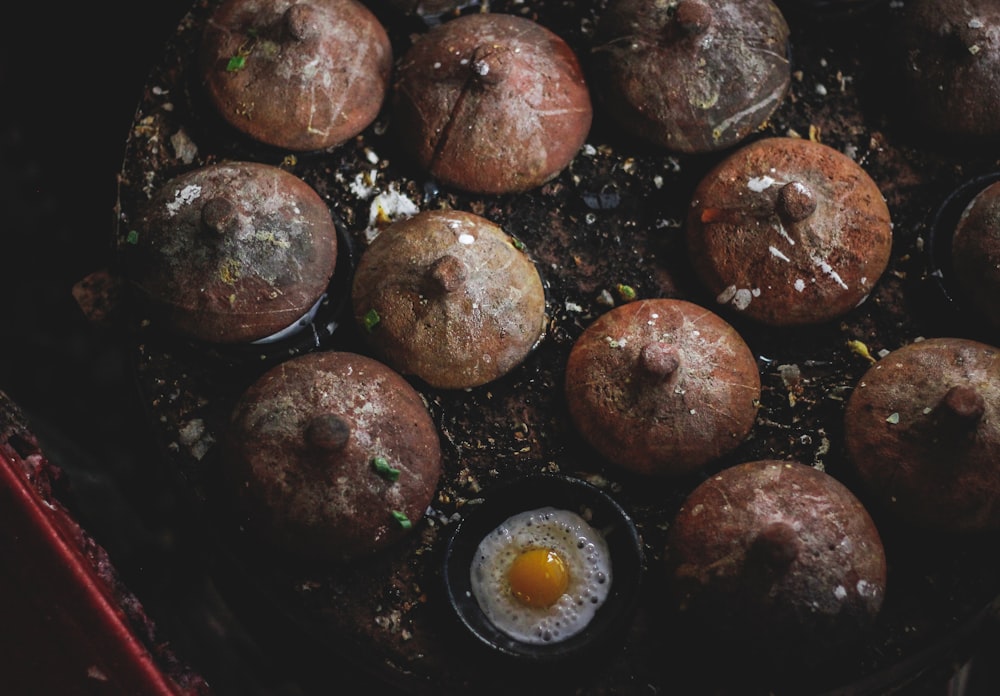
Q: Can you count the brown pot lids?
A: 12